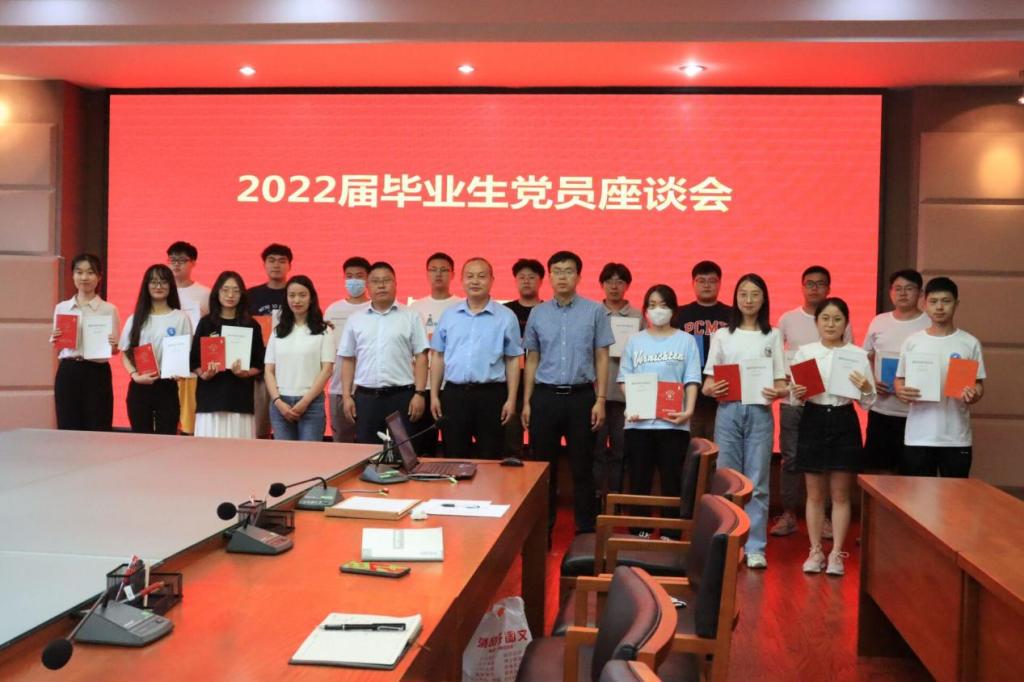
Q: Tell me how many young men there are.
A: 10